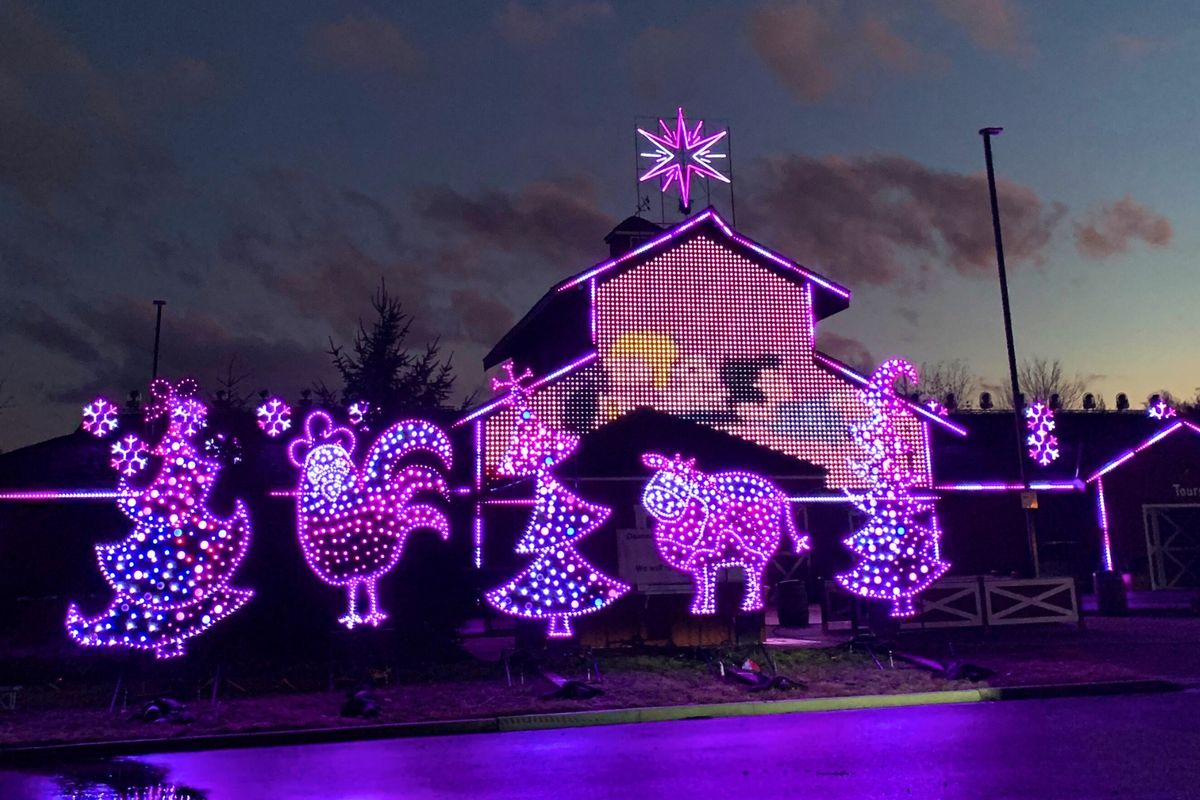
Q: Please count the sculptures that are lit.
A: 5